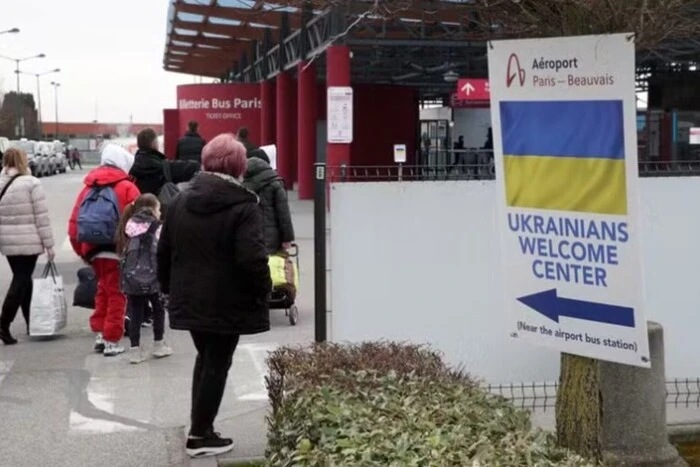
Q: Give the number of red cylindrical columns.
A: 4